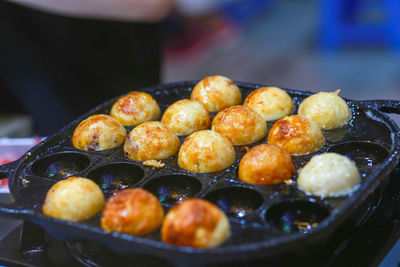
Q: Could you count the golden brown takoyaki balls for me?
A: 13